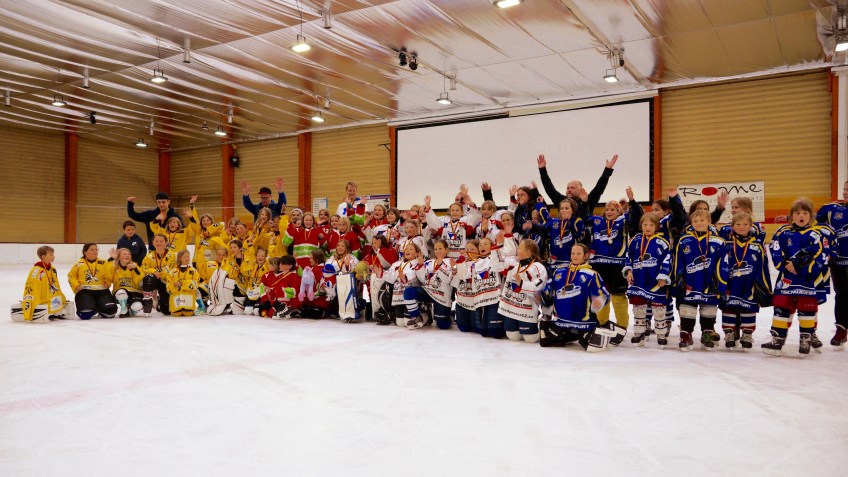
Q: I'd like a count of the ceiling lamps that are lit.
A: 10